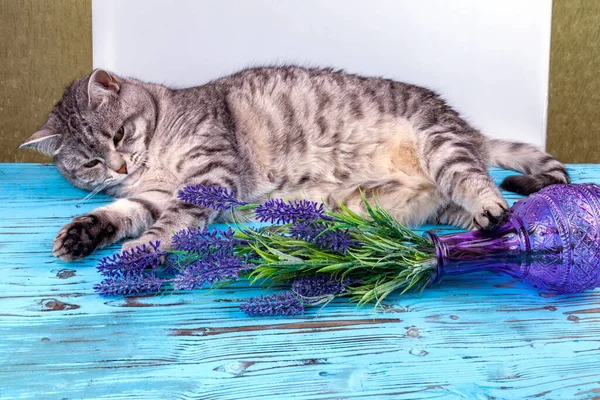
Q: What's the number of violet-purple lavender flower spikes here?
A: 9